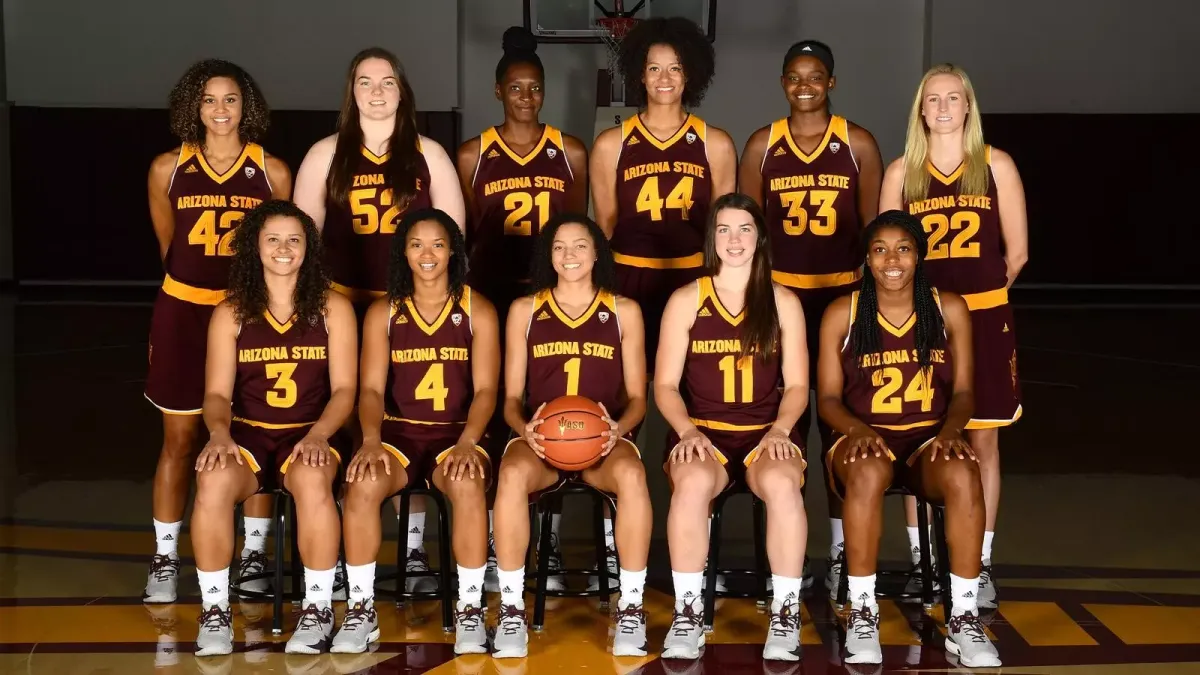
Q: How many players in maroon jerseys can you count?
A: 11